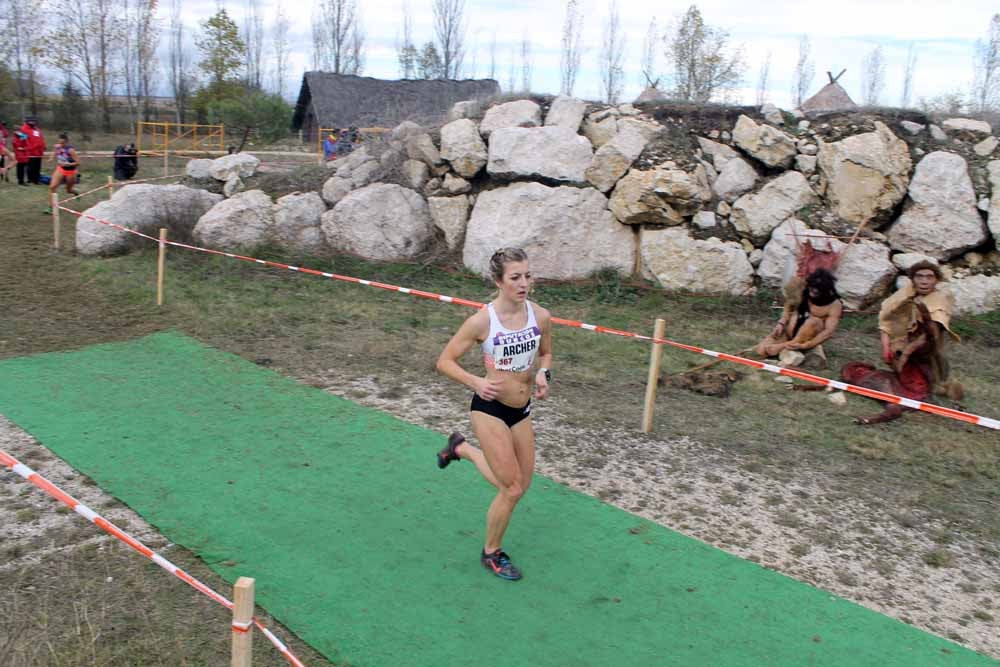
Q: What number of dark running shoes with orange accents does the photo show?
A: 2